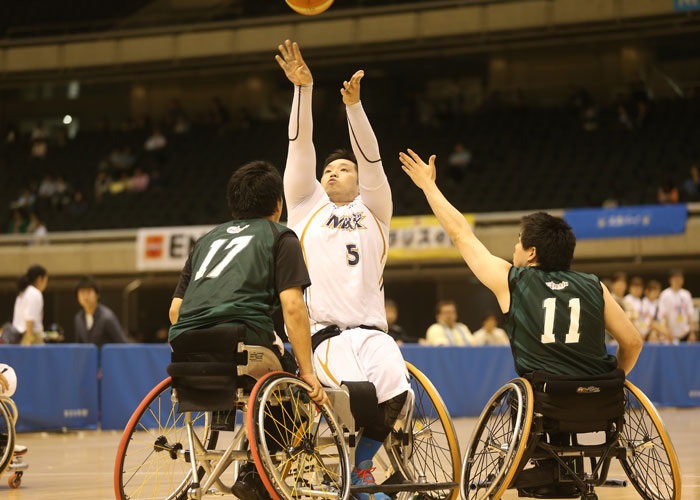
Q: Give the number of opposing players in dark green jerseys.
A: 2